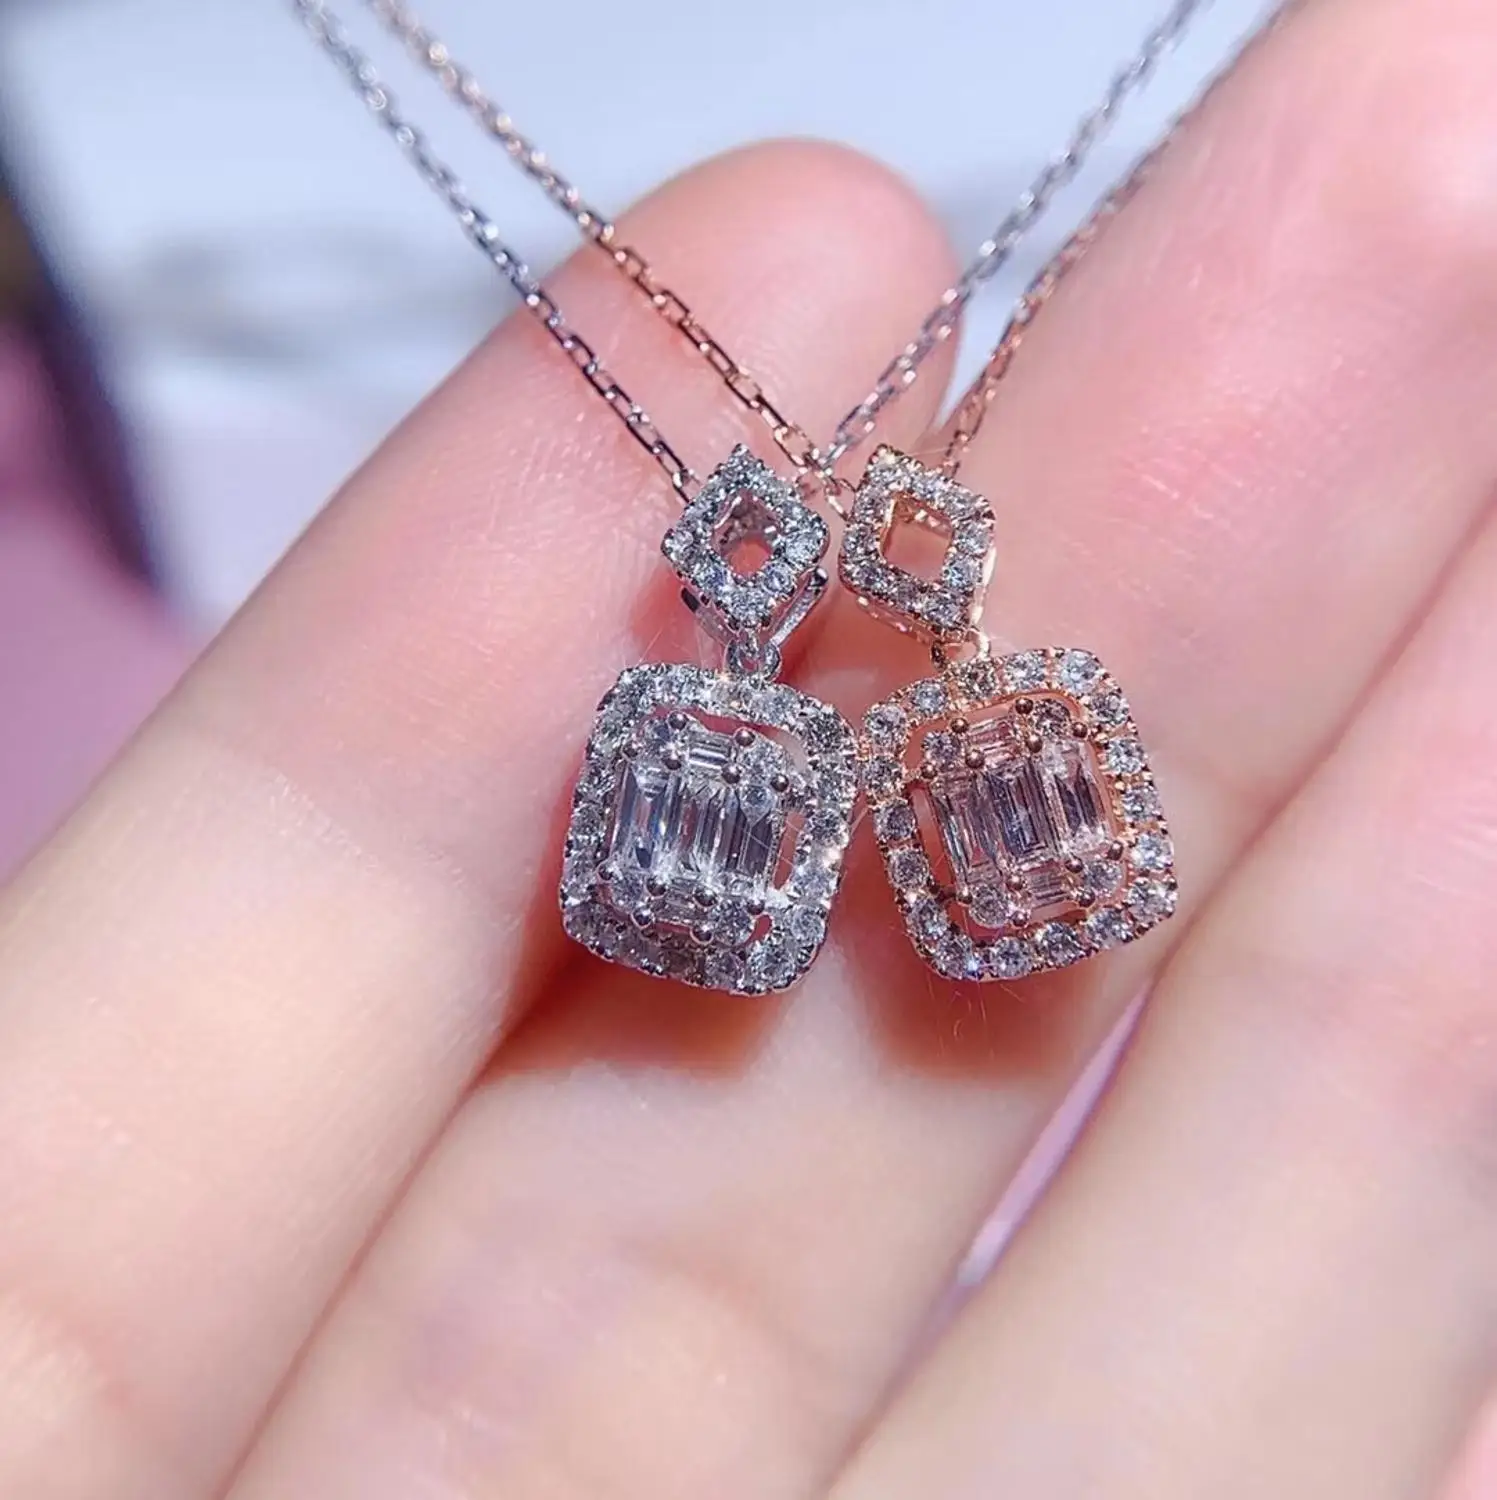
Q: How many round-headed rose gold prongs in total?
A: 12